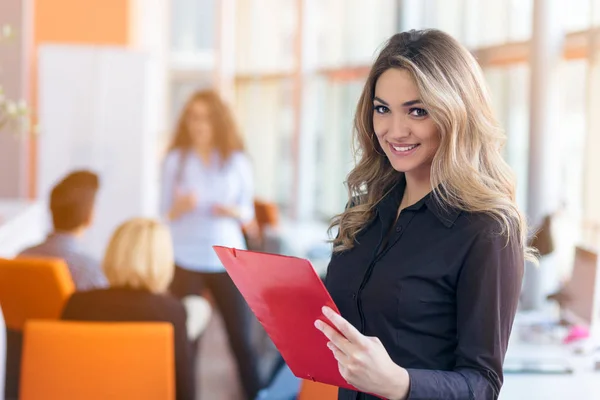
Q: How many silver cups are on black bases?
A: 0